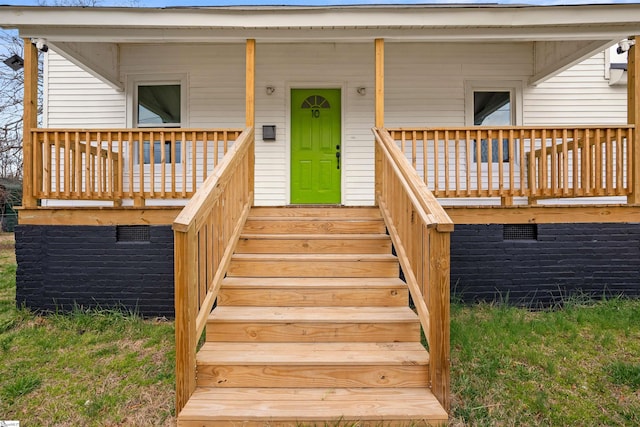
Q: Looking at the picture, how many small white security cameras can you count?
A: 2